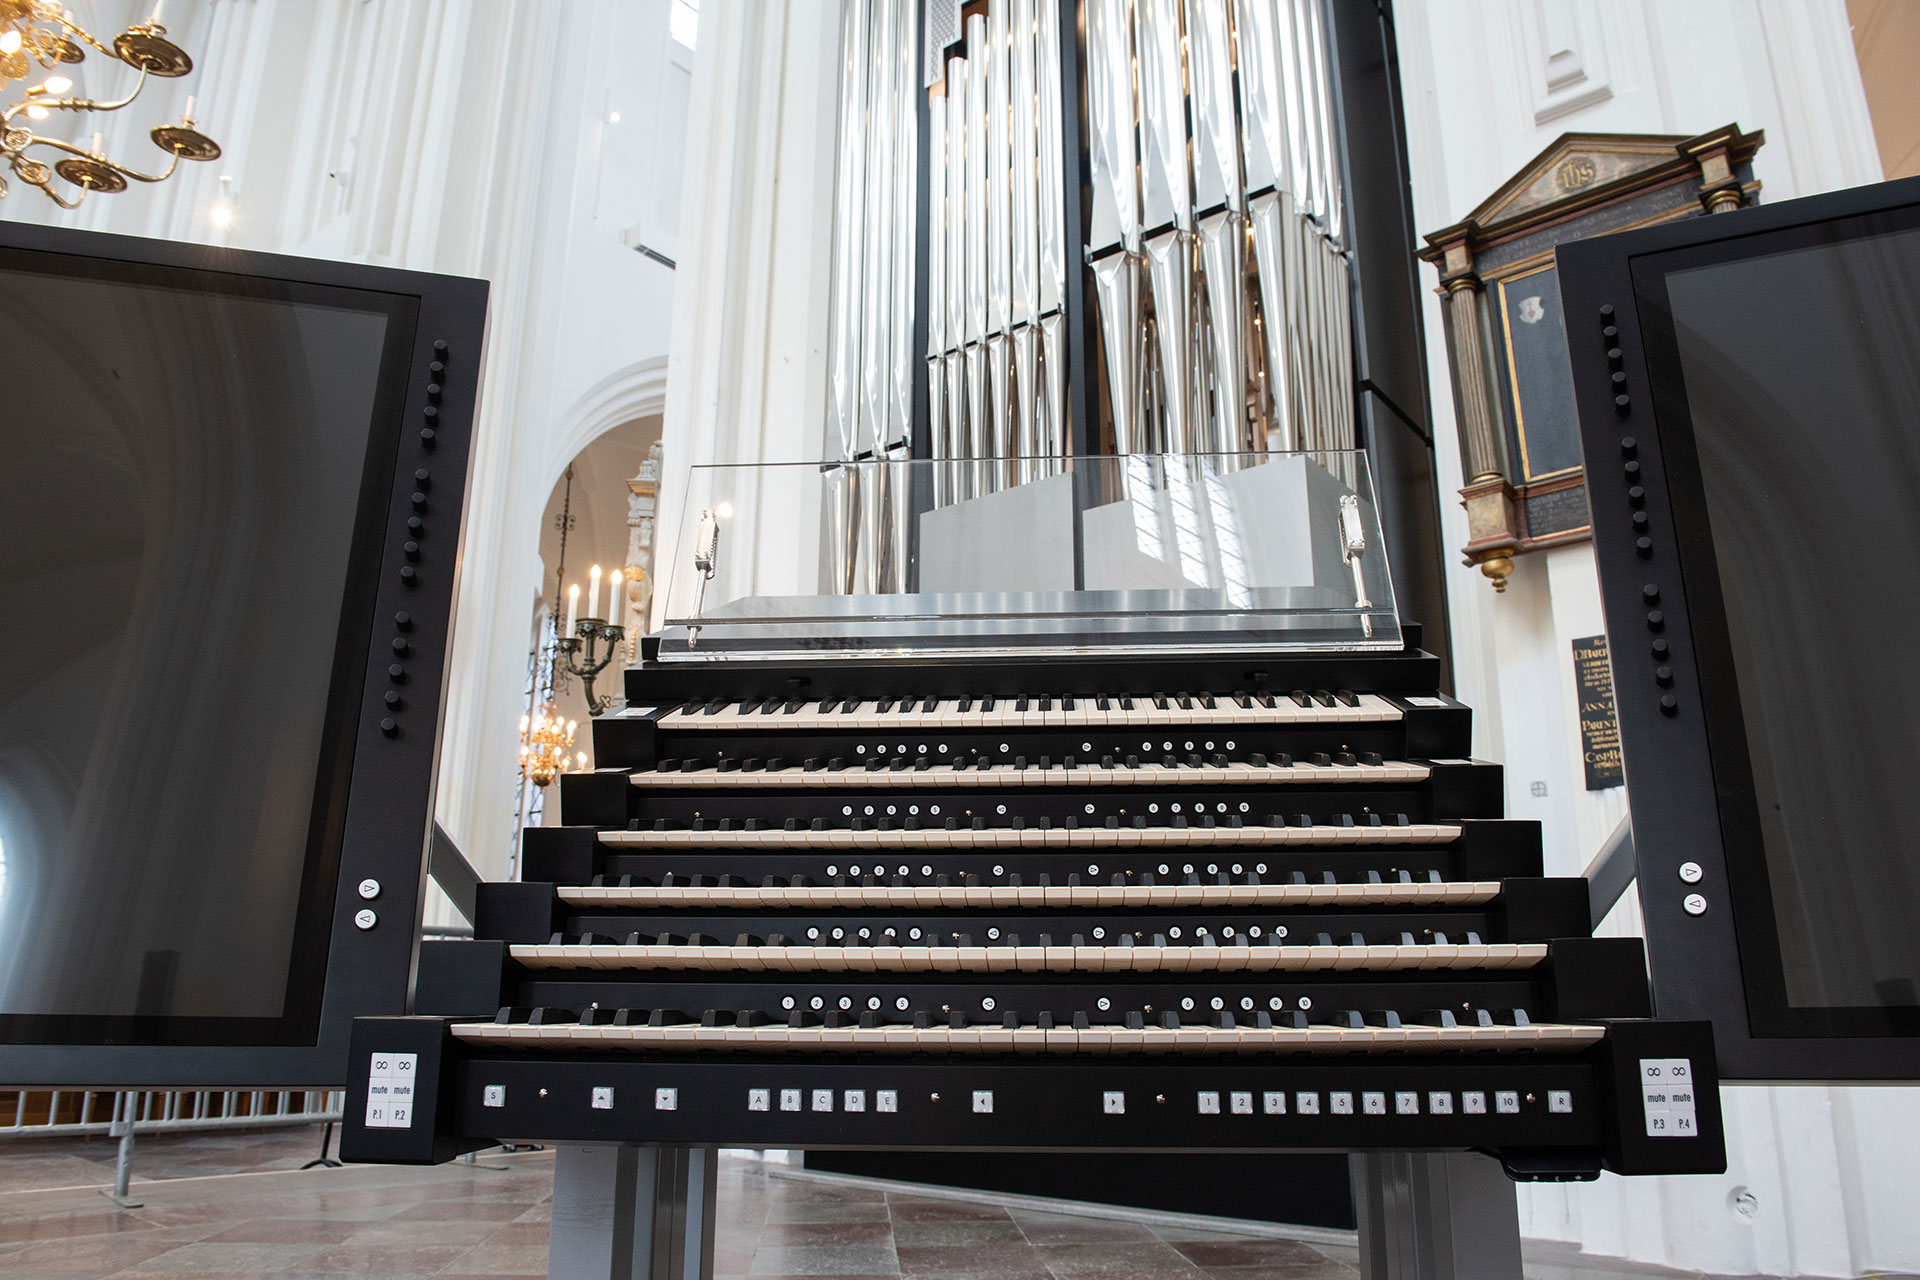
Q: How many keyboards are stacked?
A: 6